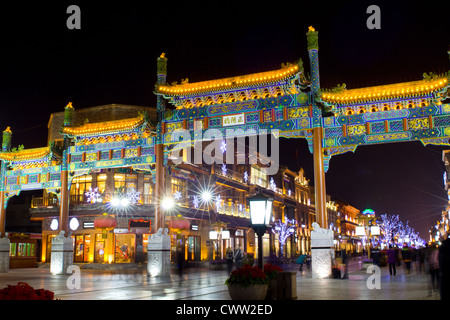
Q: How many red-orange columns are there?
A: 4